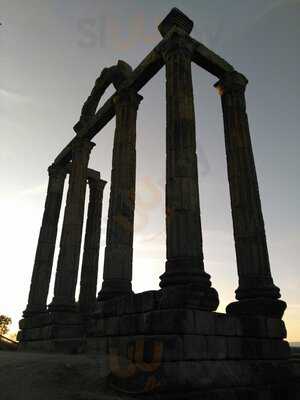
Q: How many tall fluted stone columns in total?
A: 6